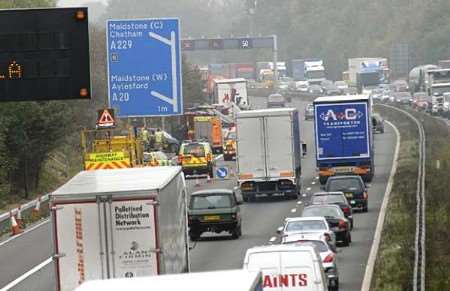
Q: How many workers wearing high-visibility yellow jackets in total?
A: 2